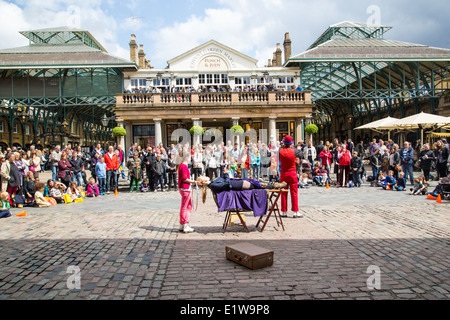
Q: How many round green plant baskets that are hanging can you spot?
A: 4